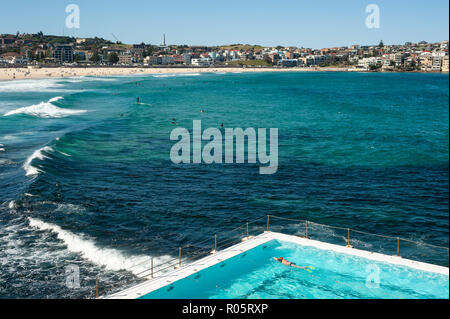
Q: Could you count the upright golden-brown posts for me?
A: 9